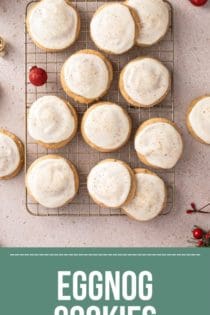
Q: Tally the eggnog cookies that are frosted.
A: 13